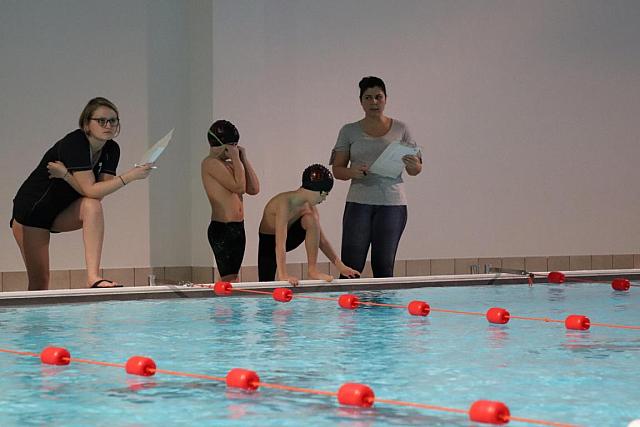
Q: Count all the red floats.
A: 13